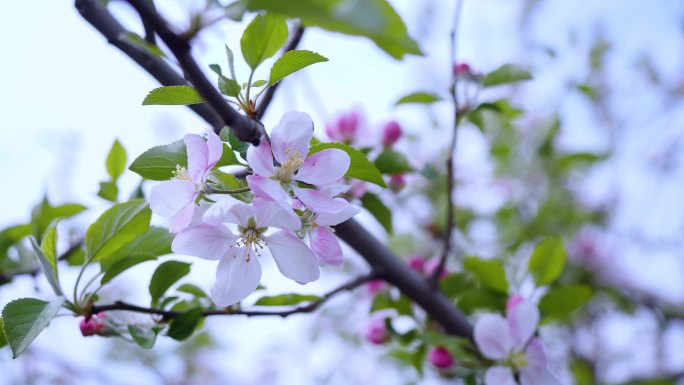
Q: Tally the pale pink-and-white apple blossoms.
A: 5